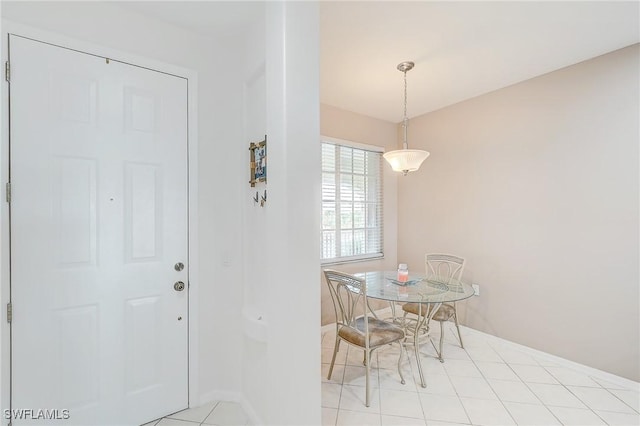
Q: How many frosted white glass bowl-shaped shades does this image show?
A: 1